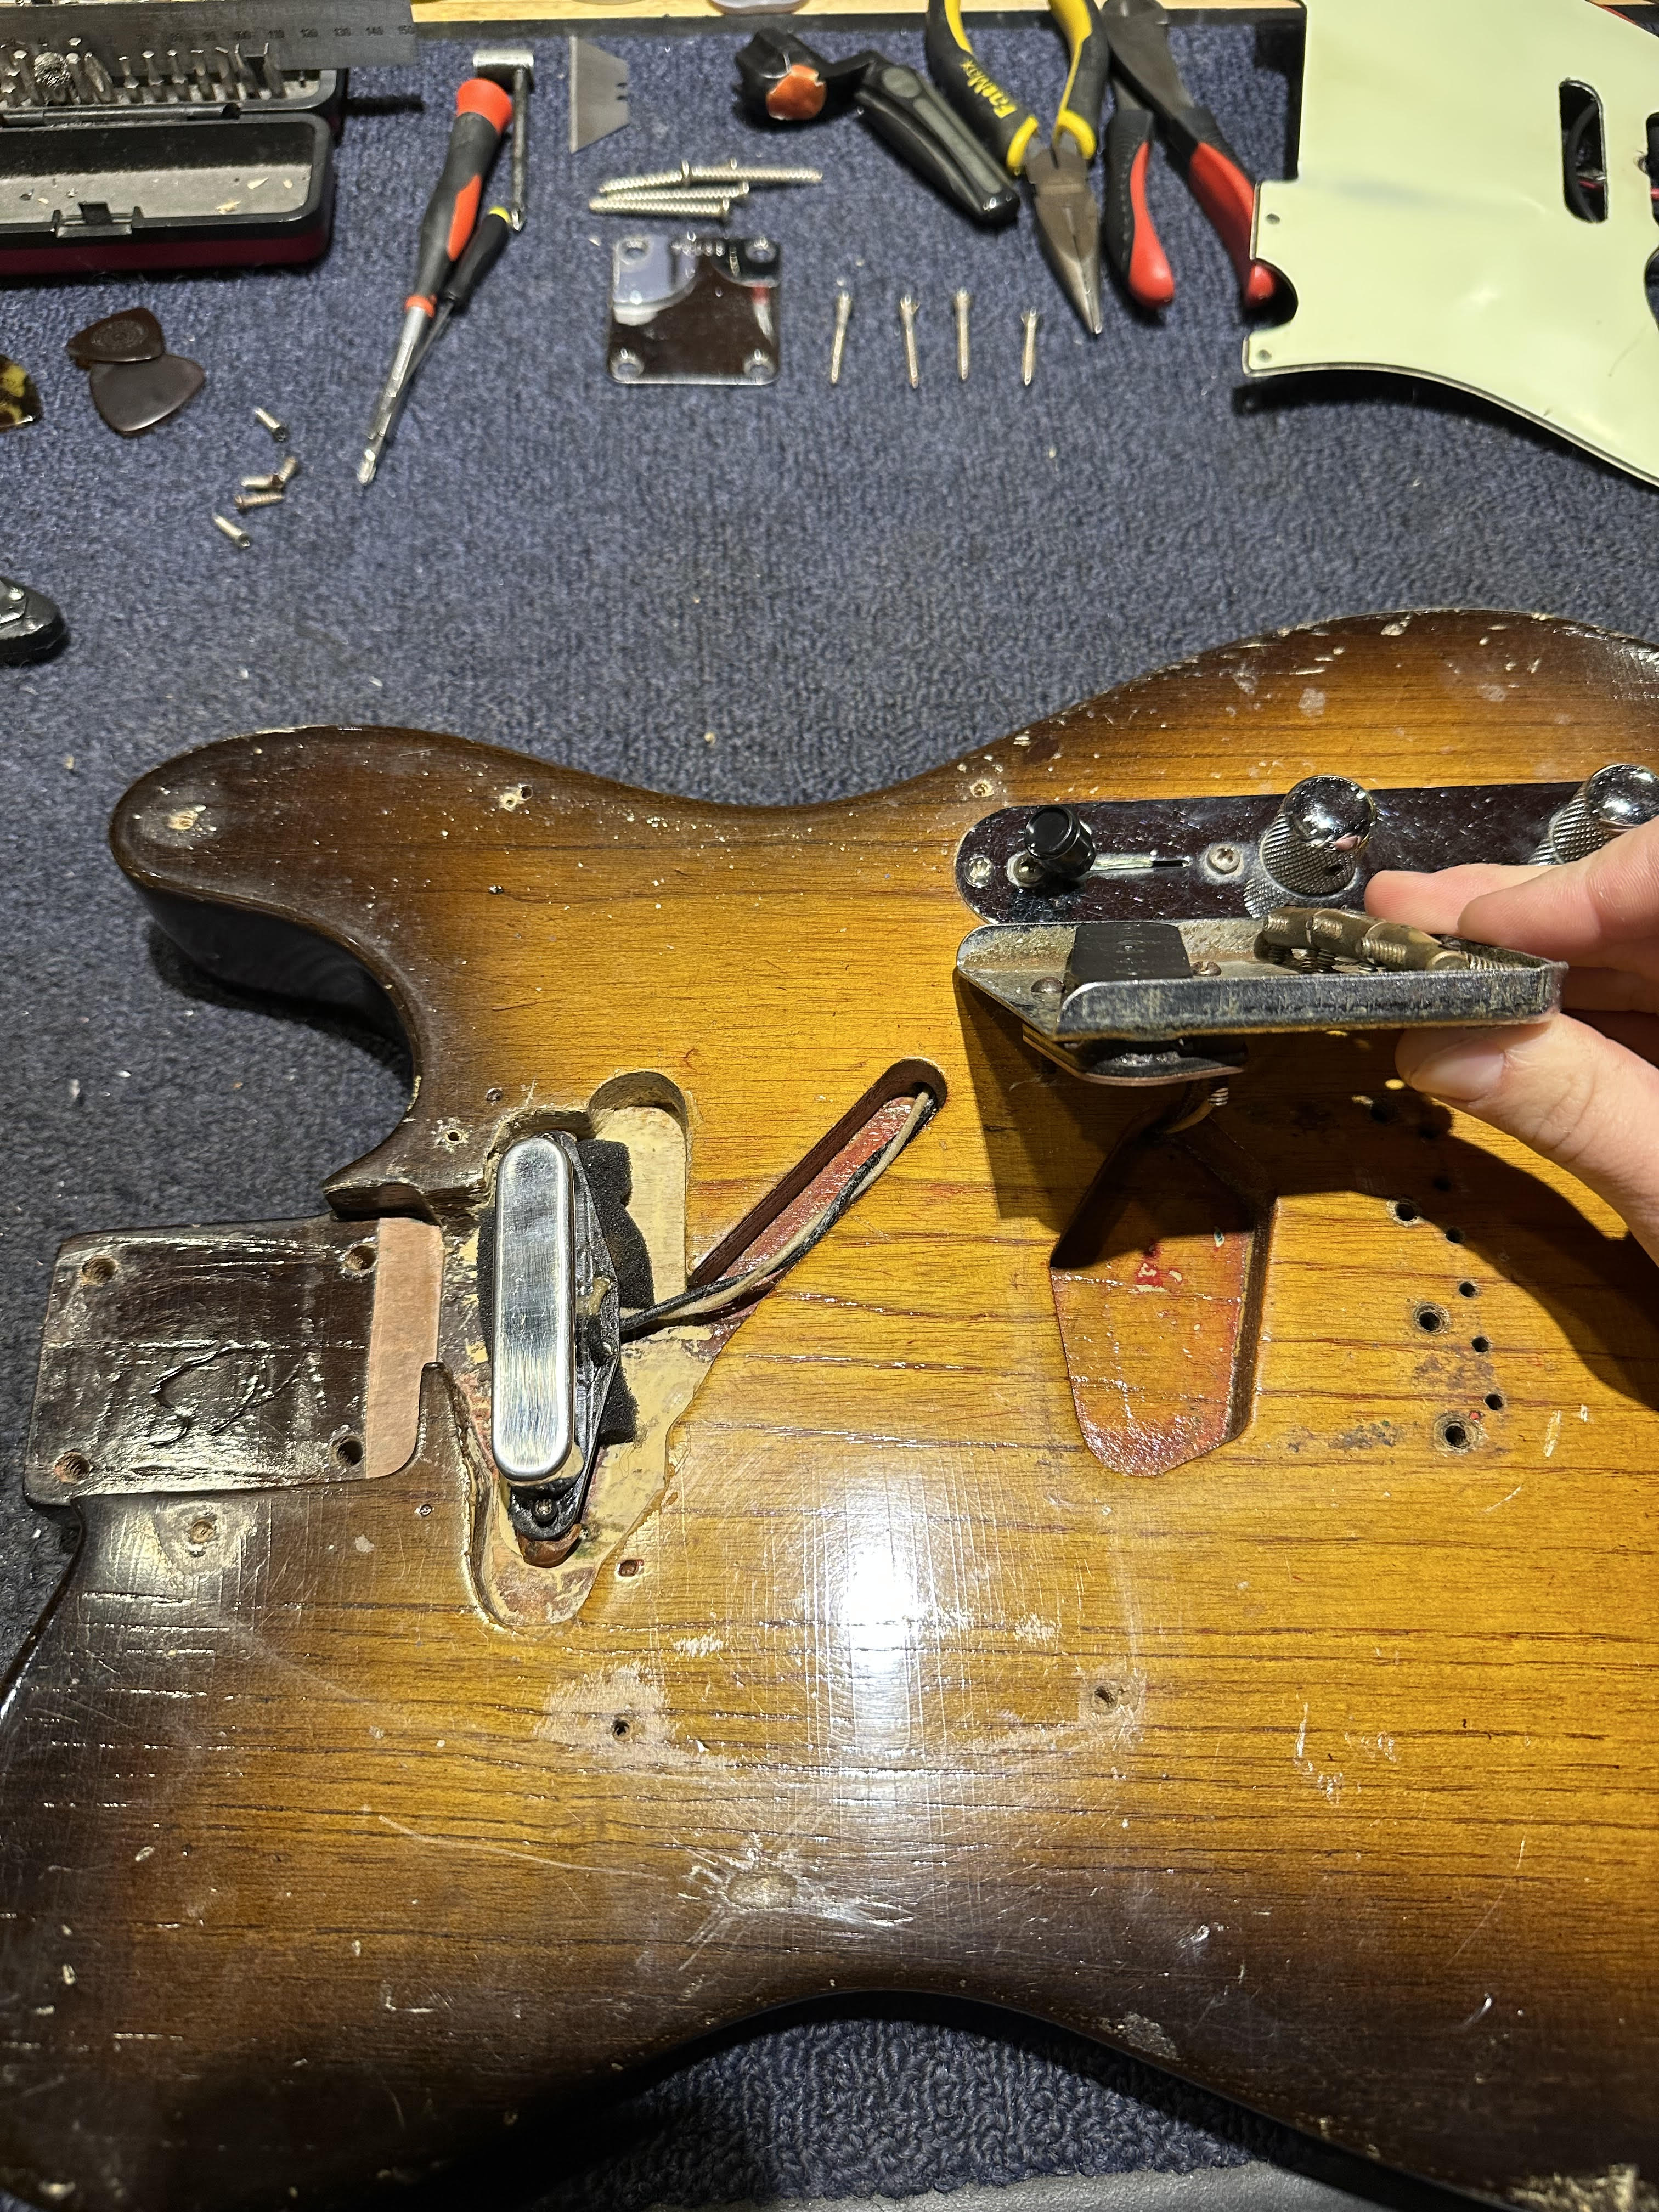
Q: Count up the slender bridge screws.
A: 4